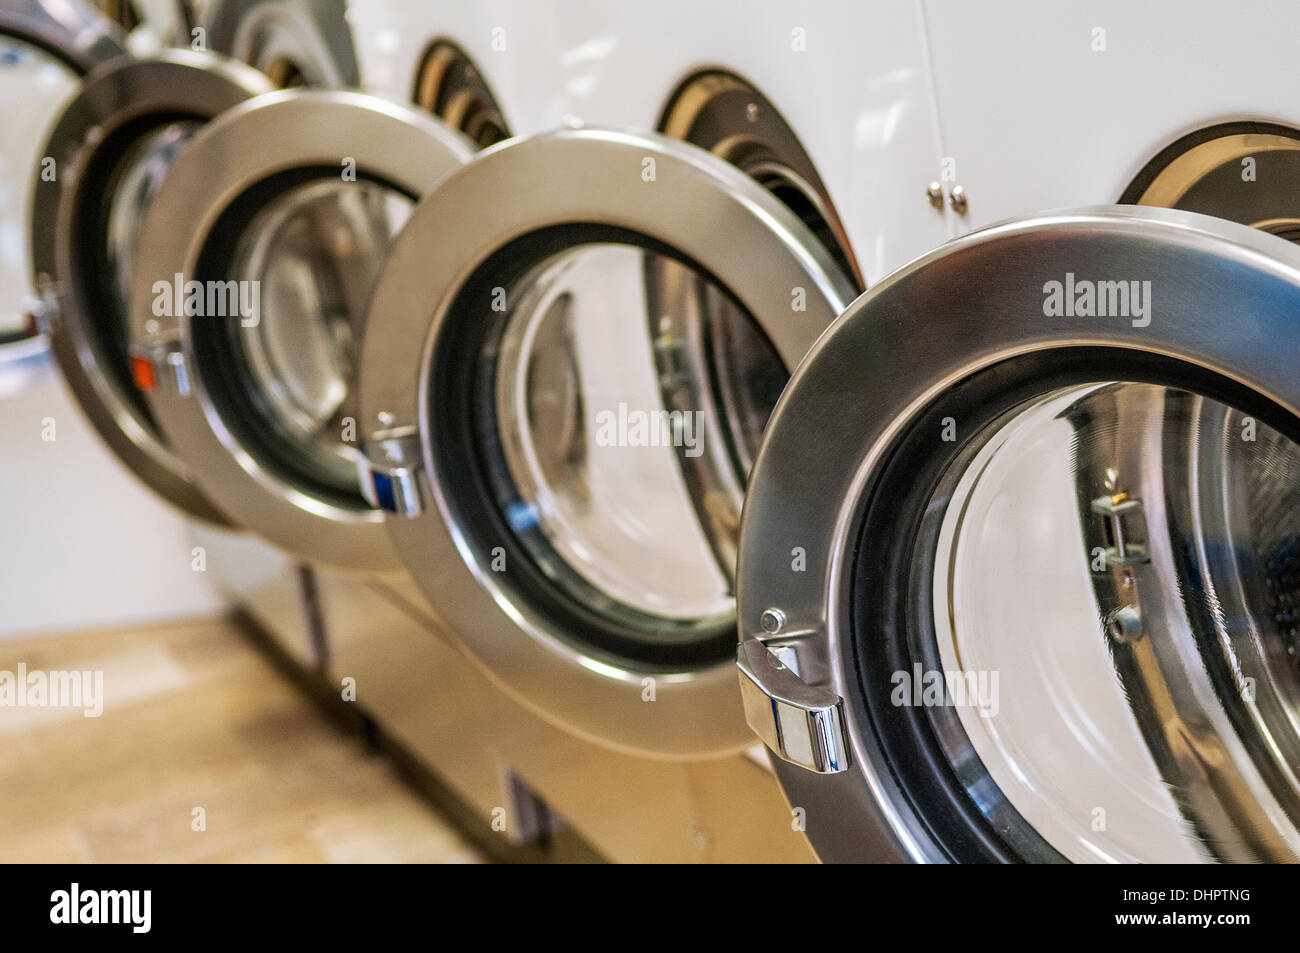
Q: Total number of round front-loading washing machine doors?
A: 5